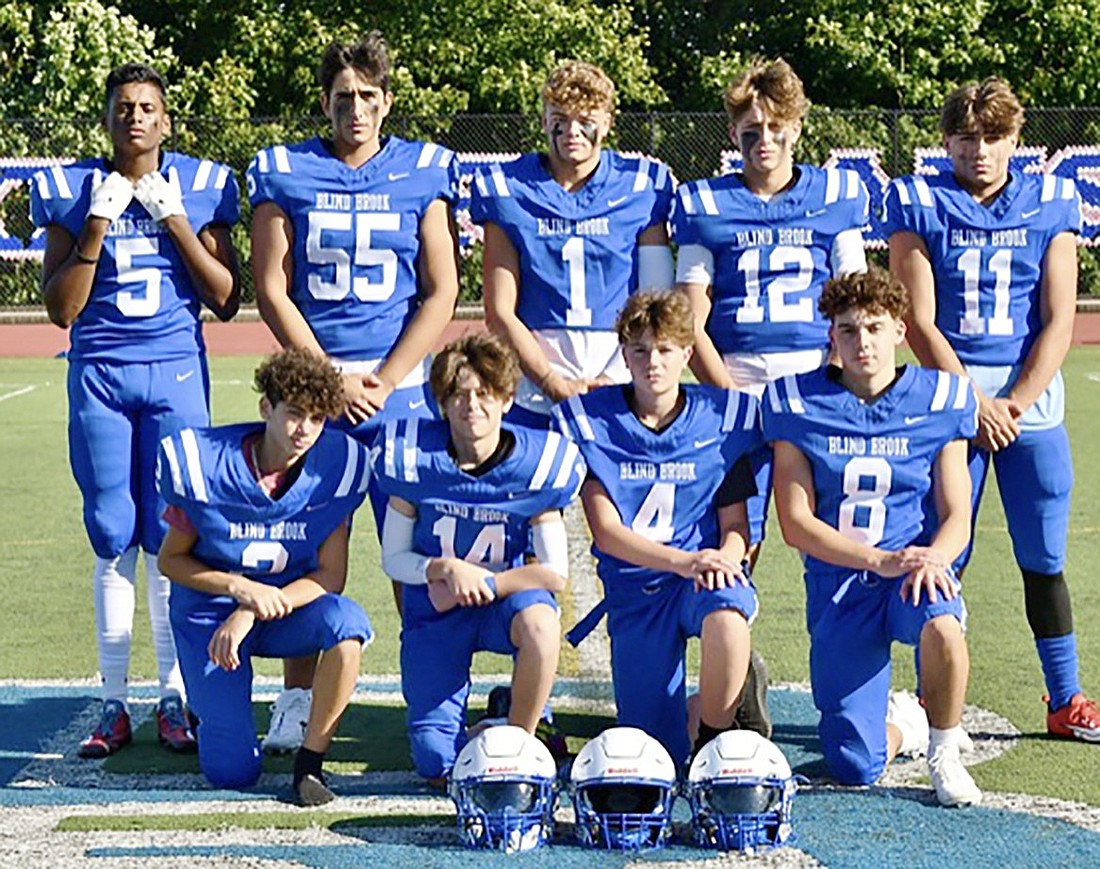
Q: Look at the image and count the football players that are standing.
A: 5